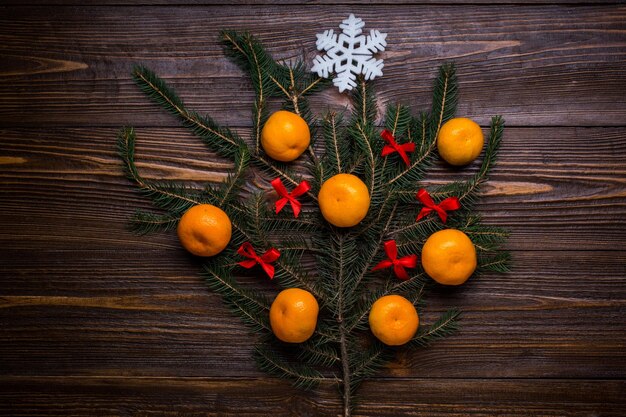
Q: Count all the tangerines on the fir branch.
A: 7